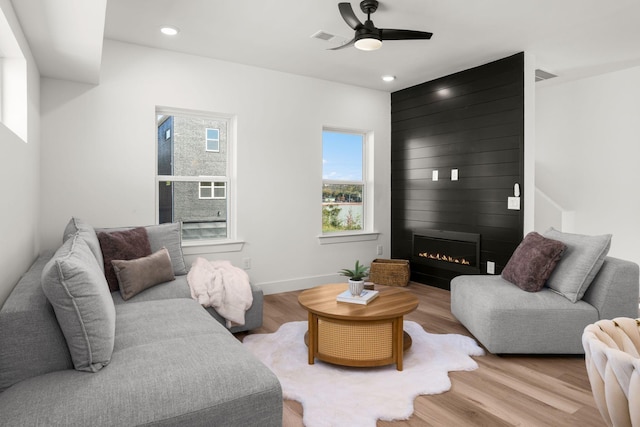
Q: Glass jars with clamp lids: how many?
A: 0